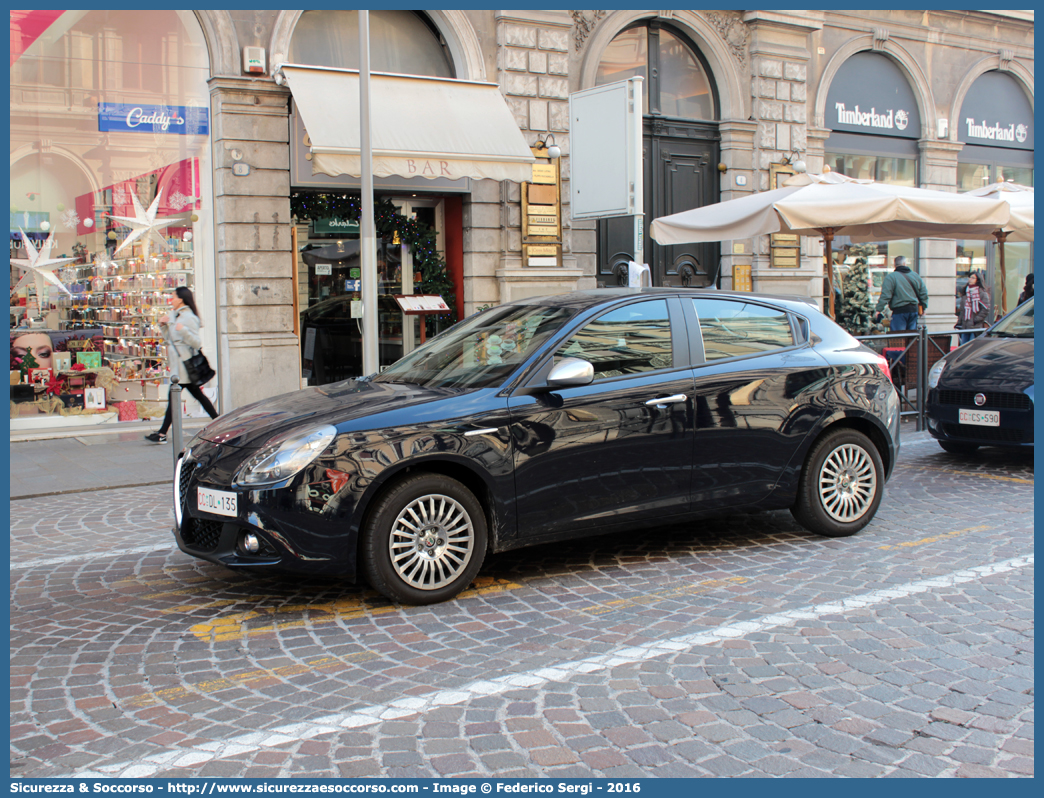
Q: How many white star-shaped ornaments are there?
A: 2